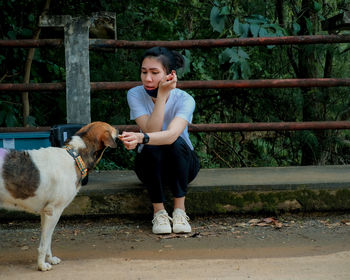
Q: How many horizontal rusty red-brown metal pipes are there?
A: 3